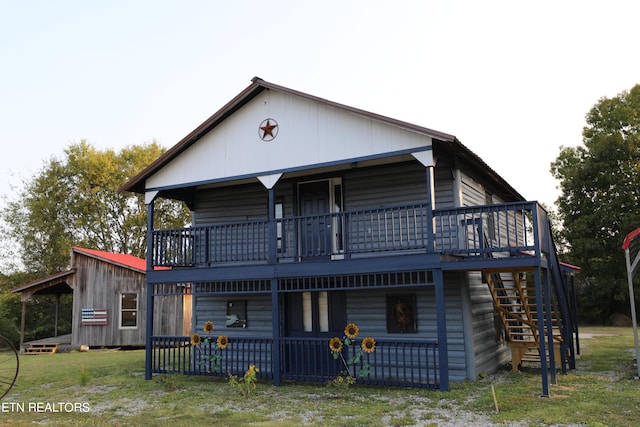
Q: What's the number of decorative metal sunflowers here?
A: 6